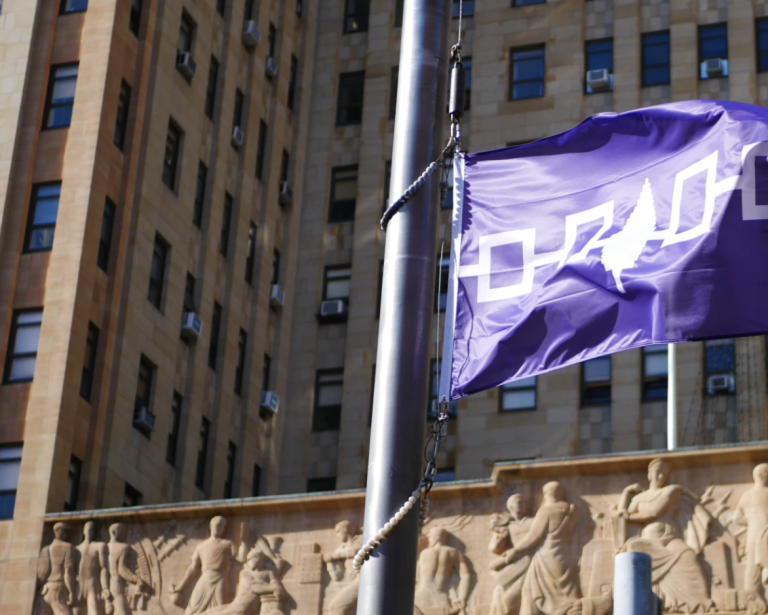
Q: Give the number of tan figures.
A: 11